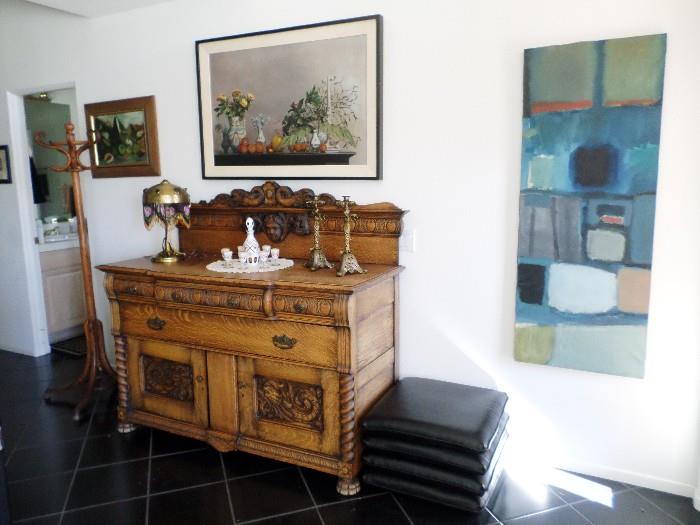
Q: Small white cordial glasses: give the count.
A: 7